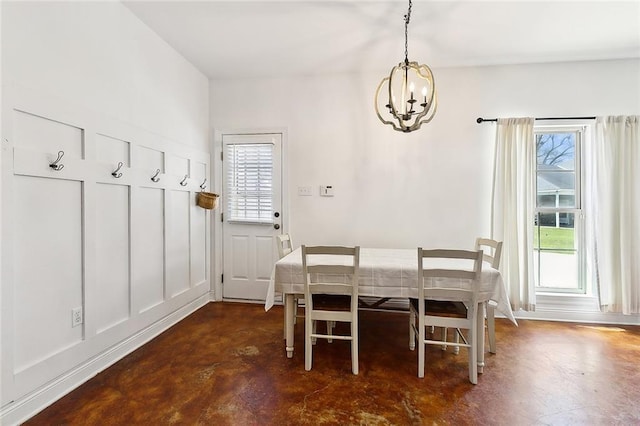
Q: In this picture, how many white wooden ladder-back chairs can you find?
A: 4